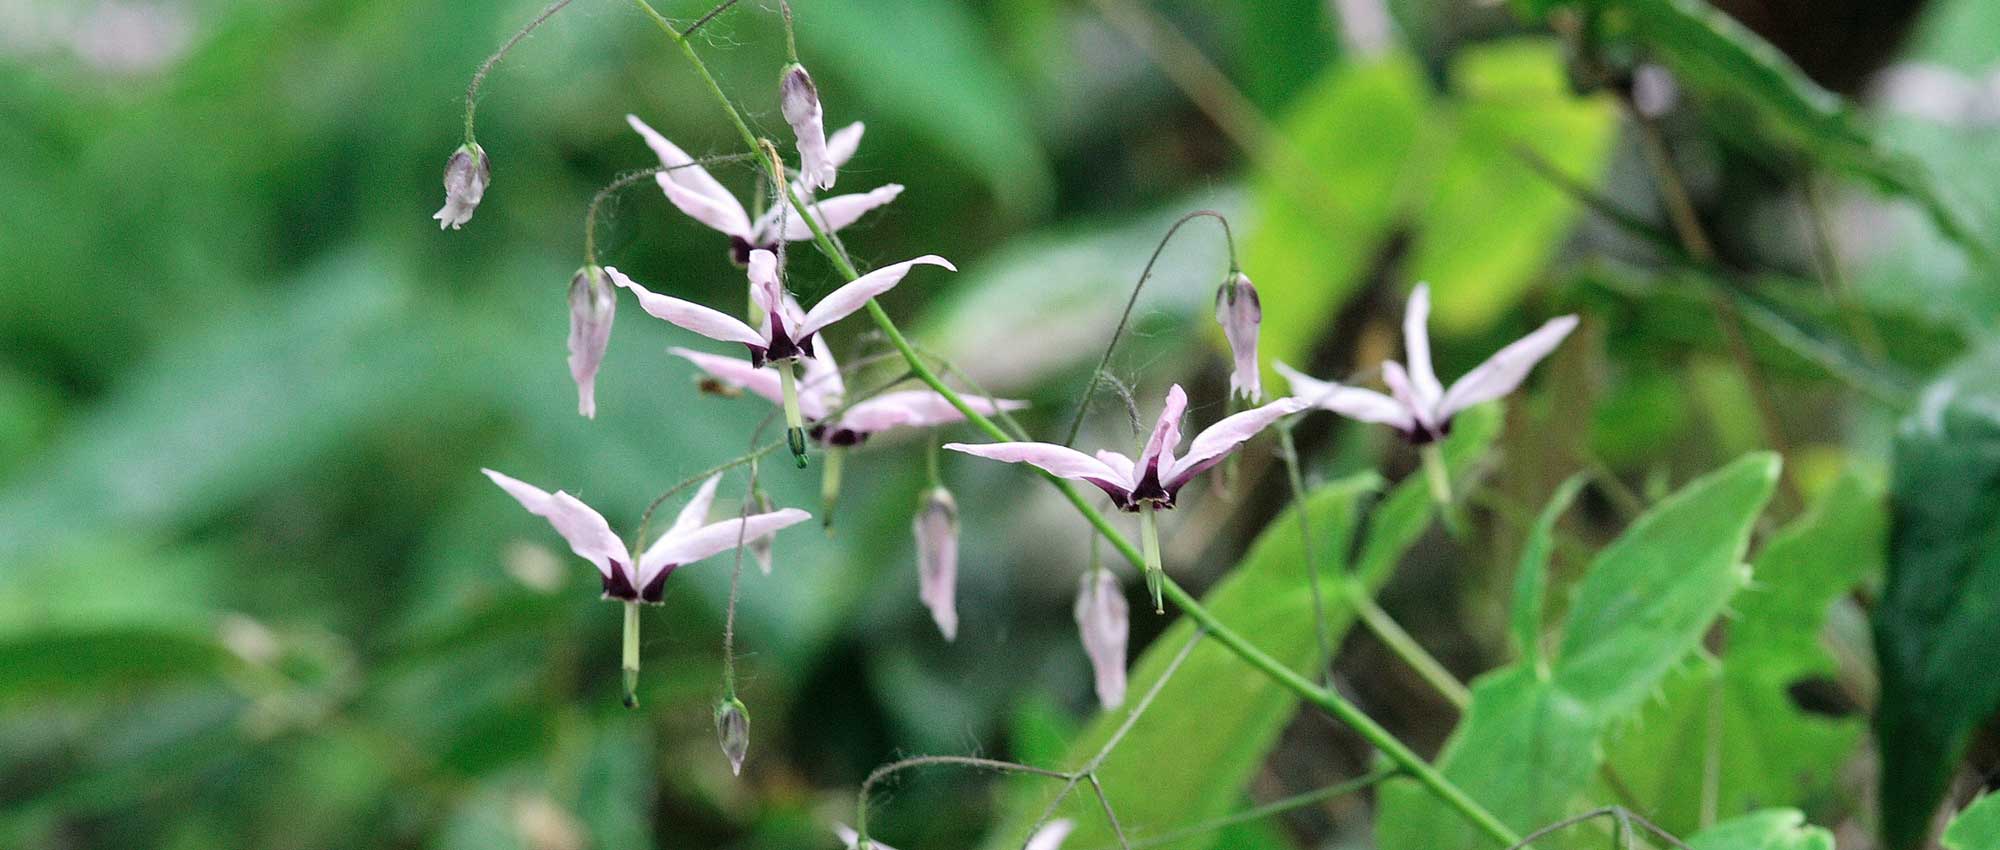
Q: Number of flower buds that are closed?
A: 8